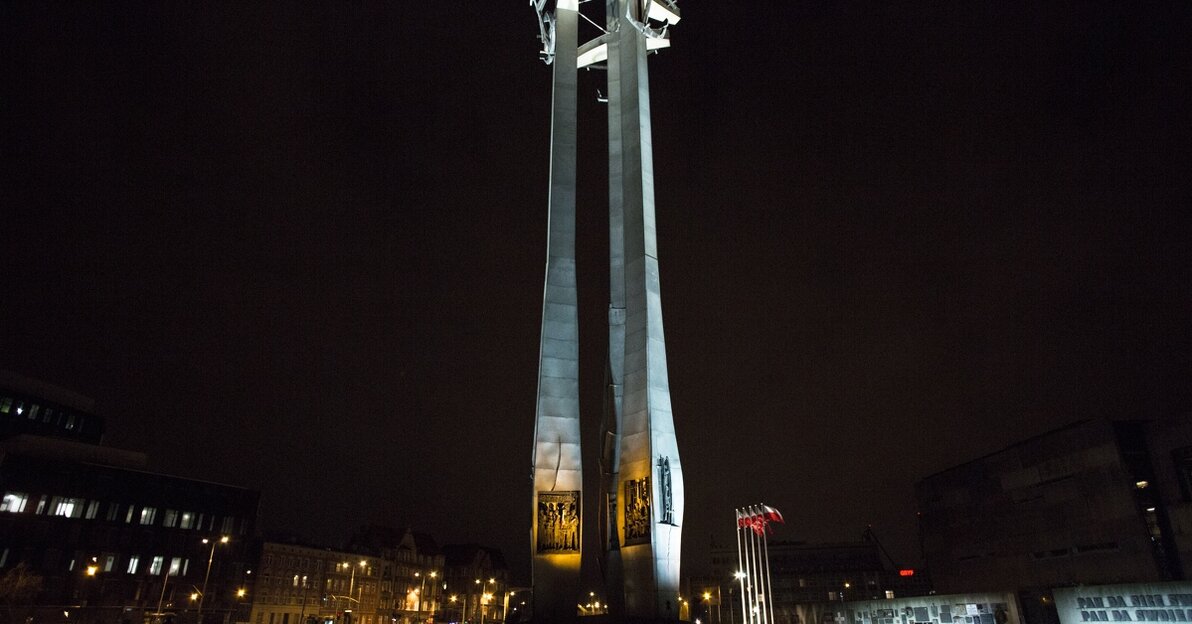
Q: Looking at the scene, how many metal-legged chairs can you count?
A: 0